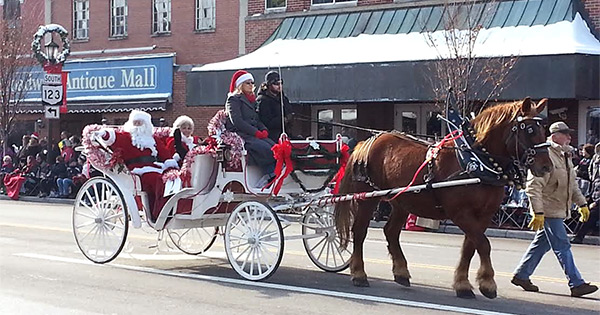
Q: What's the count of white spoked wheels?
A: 4